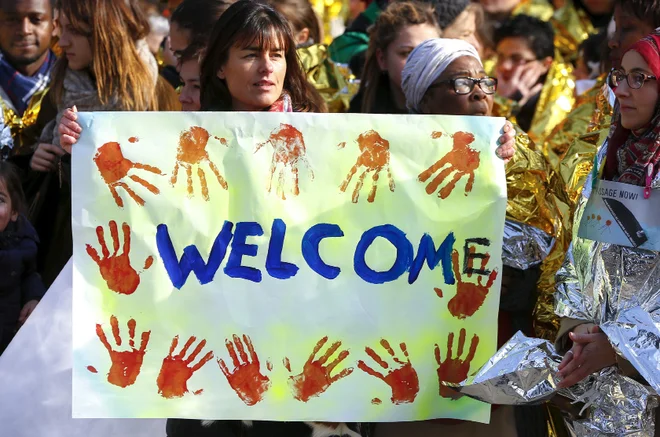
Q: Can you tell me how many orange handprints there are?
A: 13